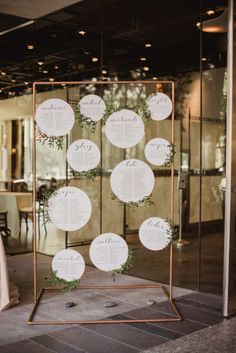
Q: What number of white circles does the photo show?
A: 11